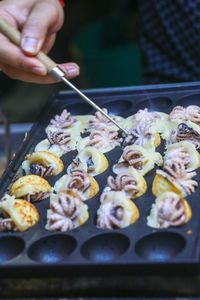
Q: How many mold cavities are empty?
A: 8